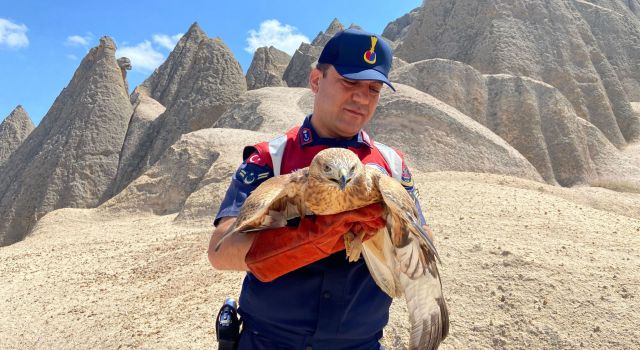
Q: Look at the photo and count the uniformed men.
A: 1